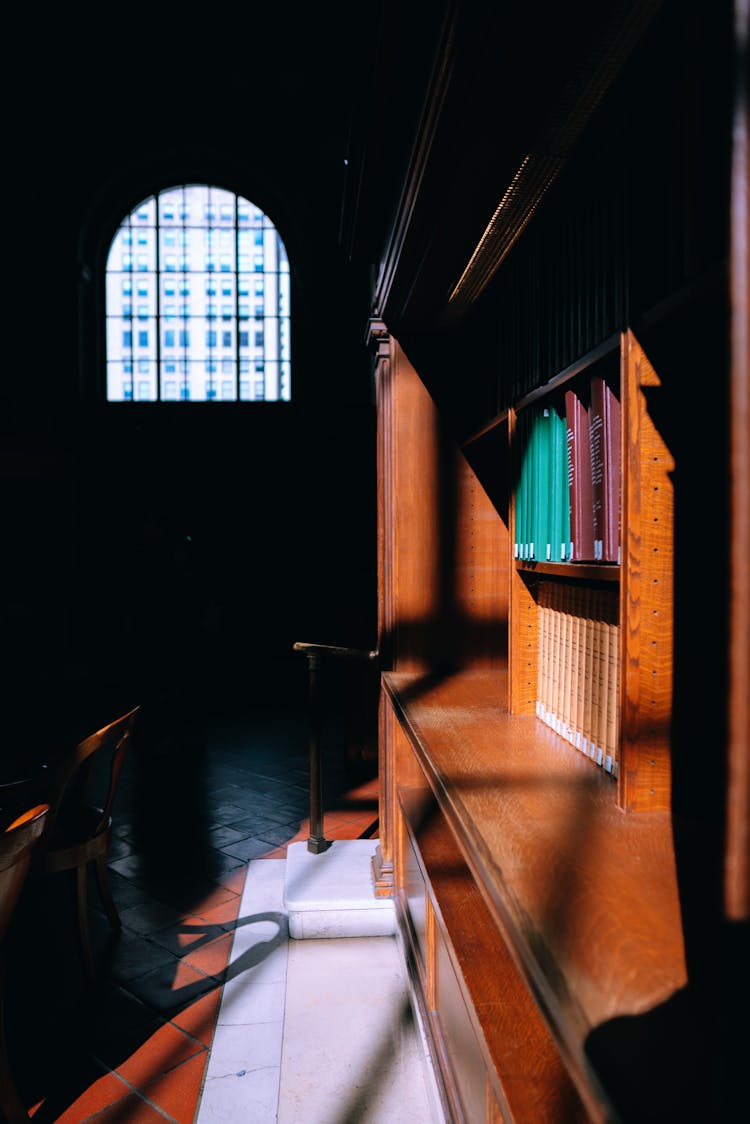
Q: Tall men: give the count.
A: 0